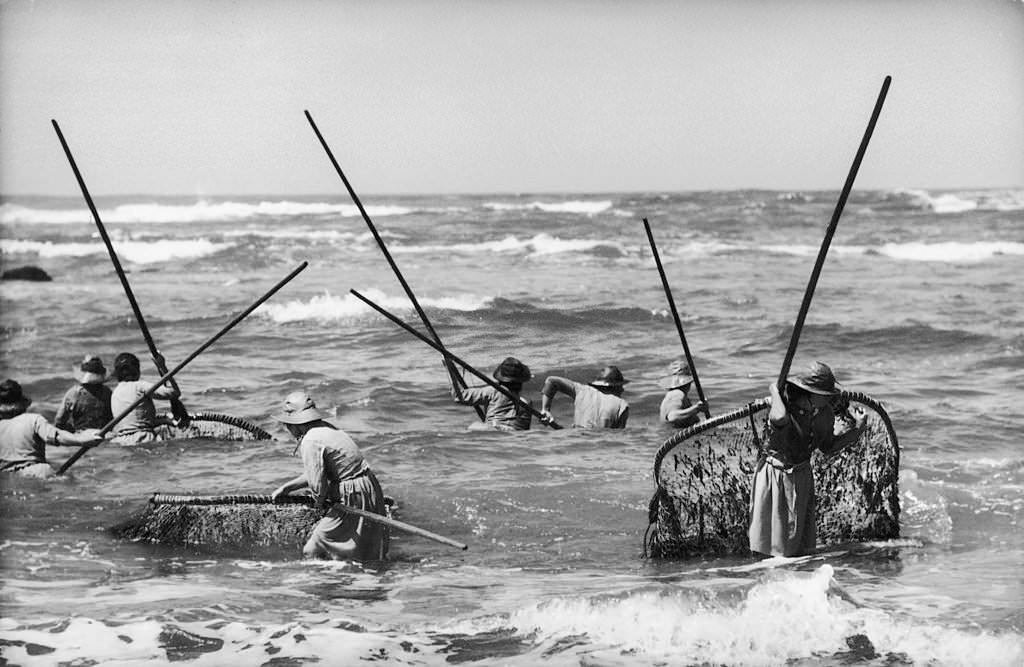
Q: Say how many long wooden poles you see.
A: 7